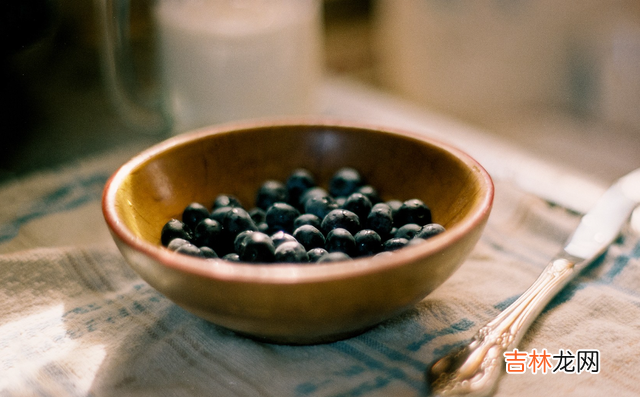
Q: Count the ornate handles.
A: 1